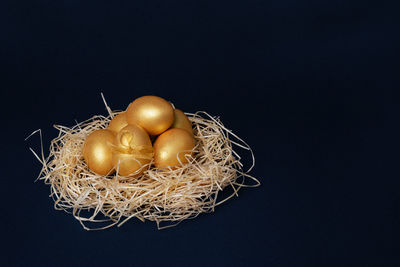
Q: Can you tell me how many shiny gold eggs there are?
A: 6